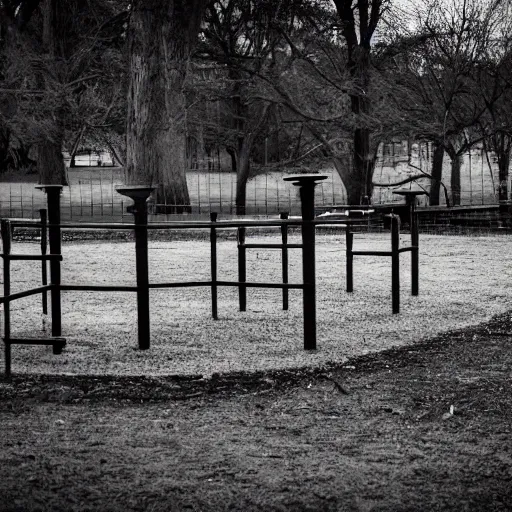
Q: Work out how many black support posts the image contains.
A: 11